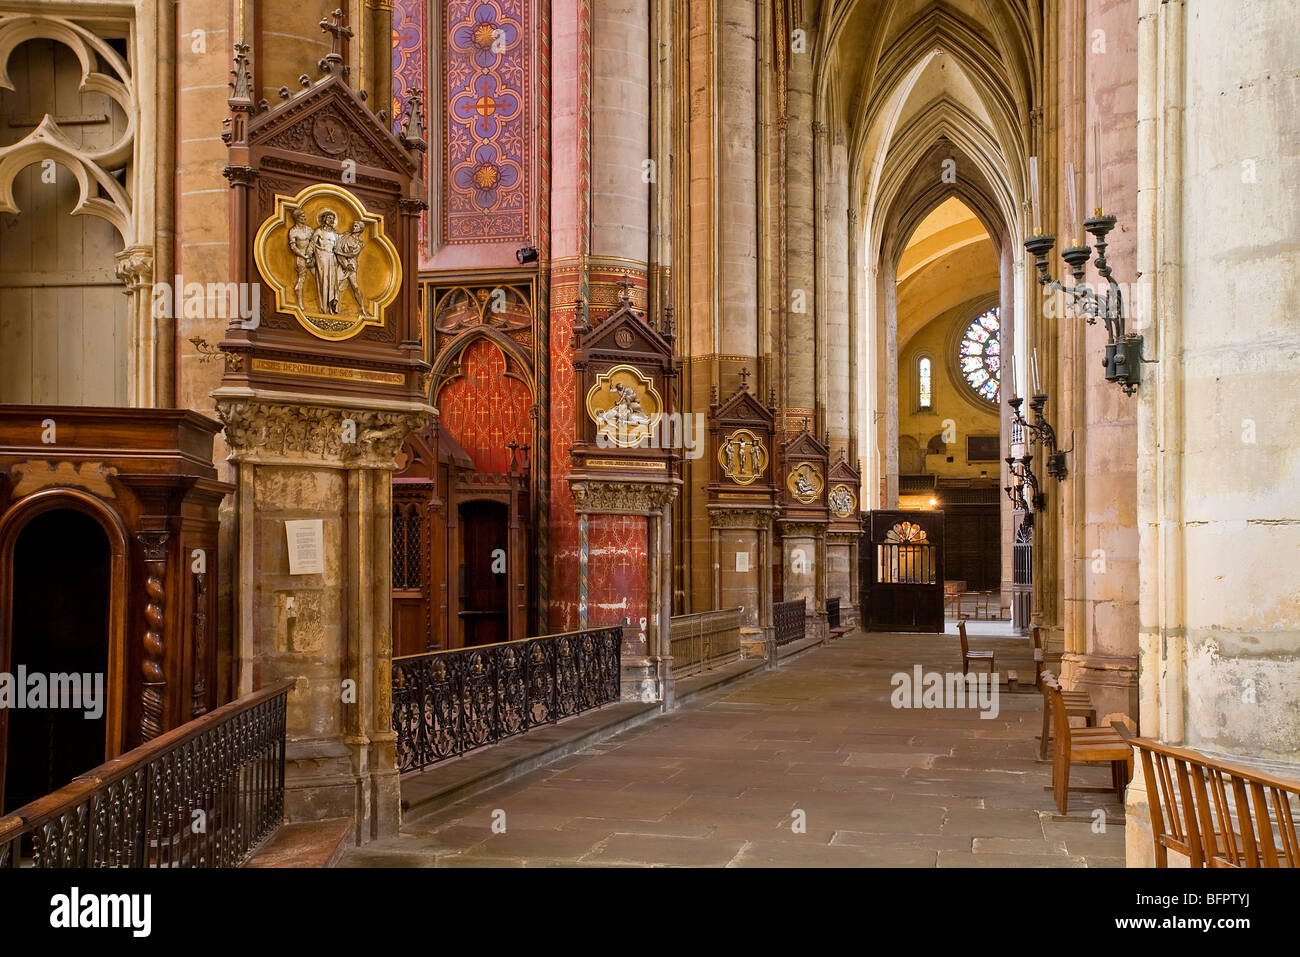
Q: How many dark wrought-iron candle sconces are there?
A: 4